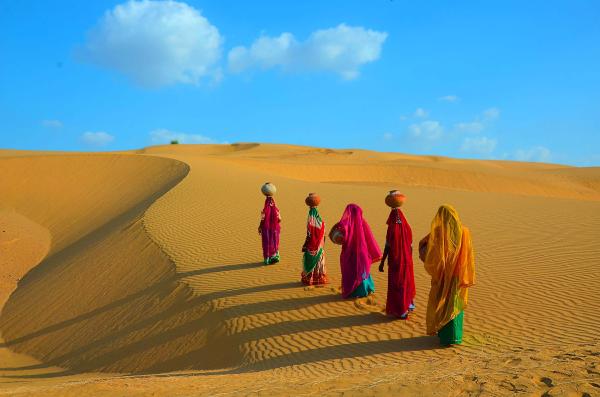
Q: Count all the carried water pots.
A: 5